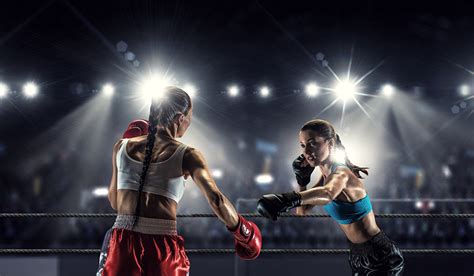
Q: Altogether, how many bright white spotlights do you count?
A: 11